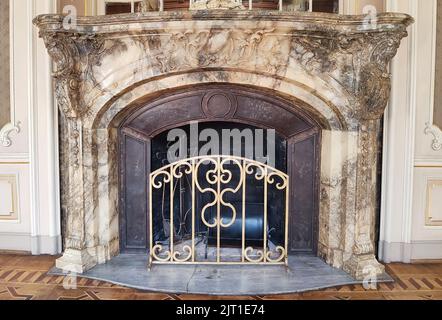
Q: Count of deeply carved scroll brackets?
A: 2